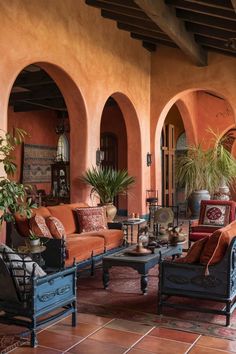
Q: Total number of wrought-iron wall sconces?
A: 2